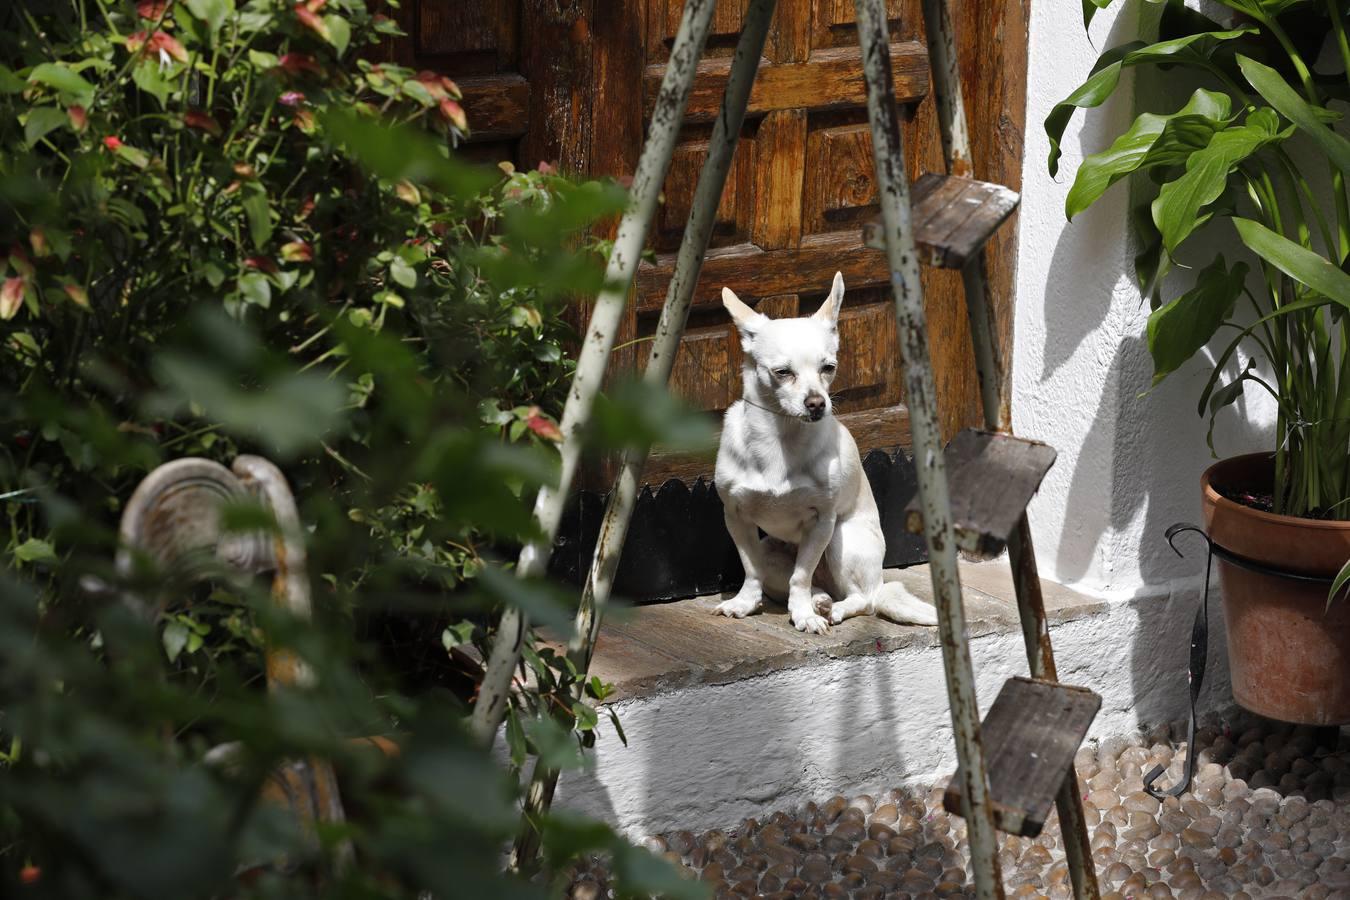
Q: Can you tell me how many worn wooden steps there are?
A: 3